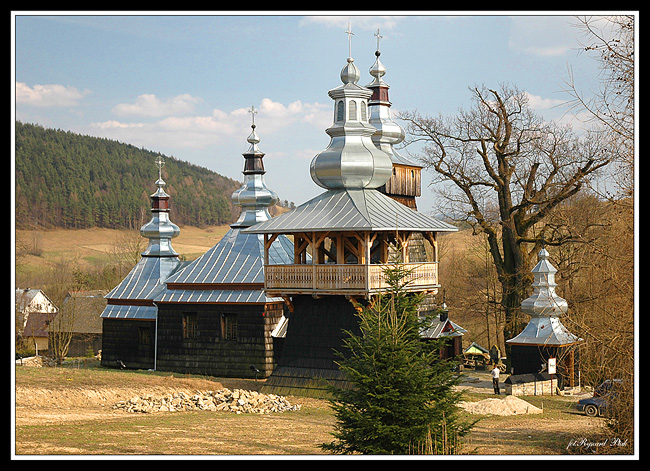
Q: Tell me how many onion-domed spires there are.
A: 5